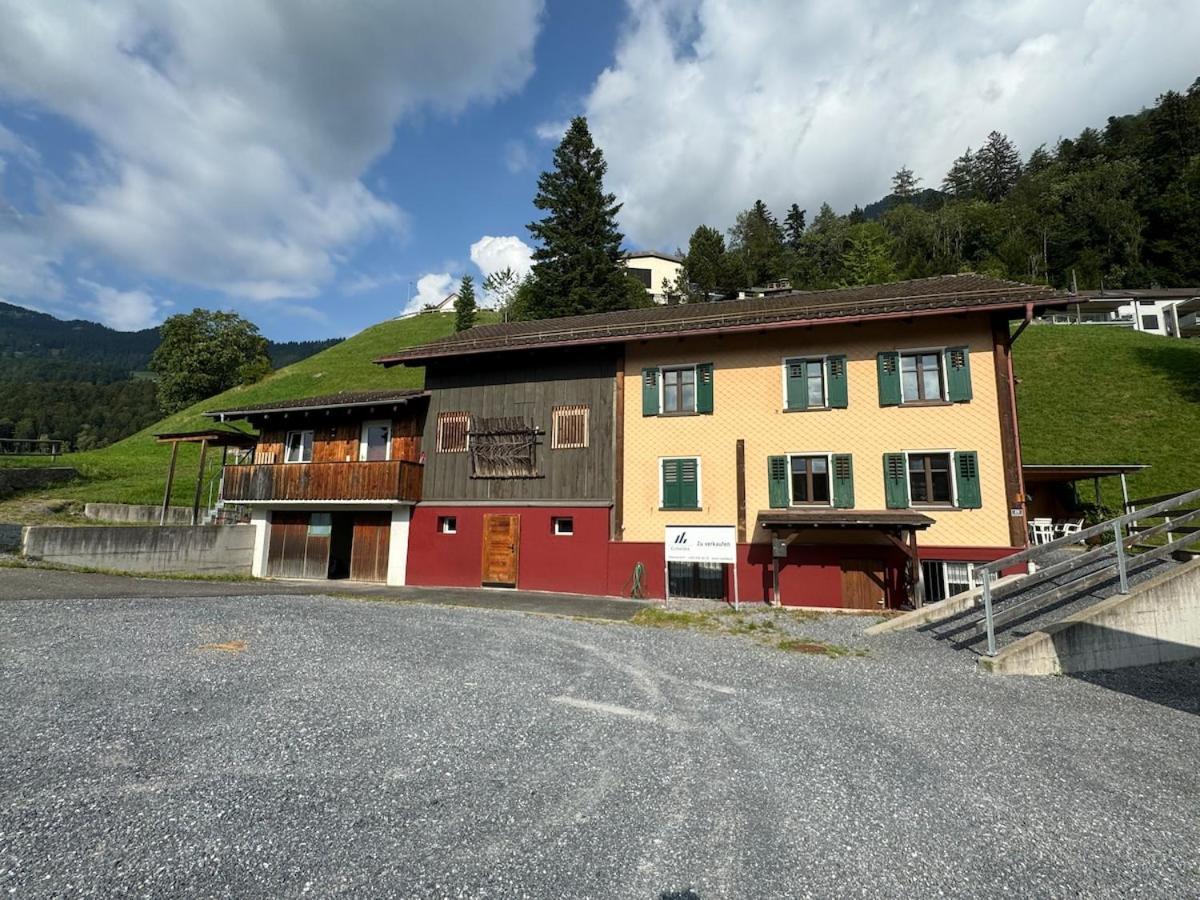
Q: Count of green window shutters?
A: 12